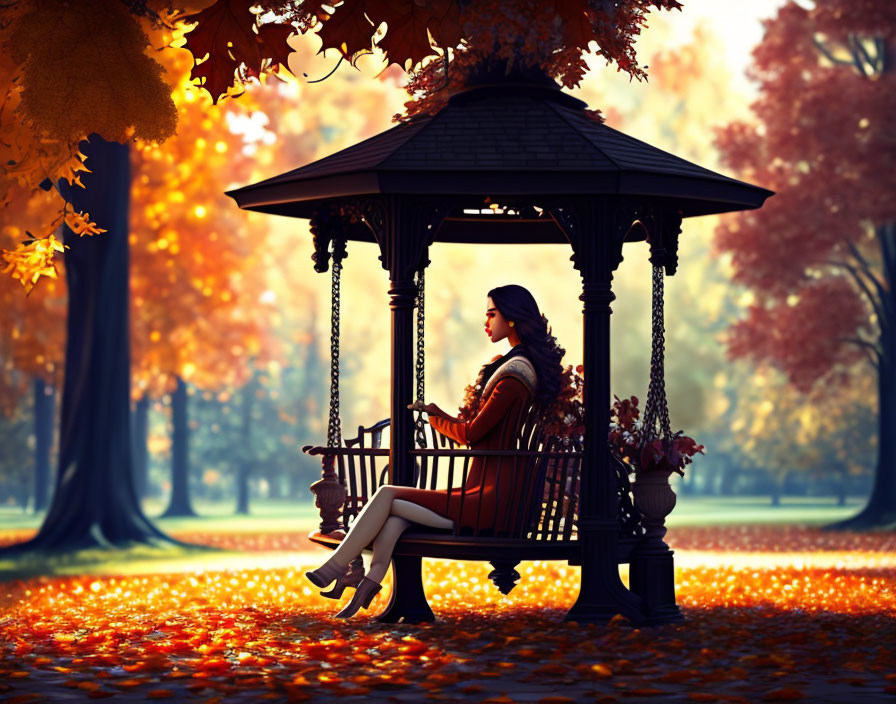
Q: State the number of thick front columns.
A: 2